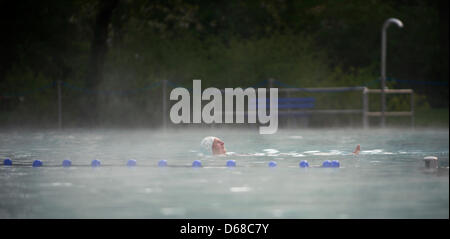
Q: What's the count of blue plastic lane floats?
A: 12